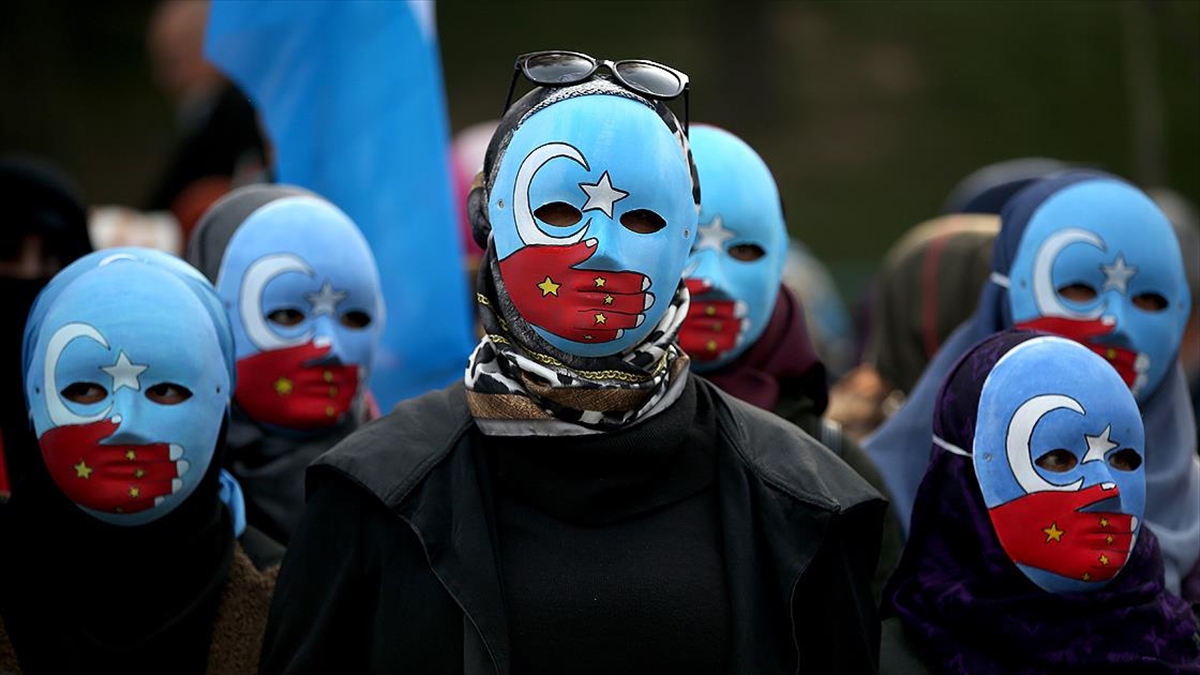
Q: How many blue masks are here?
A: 6